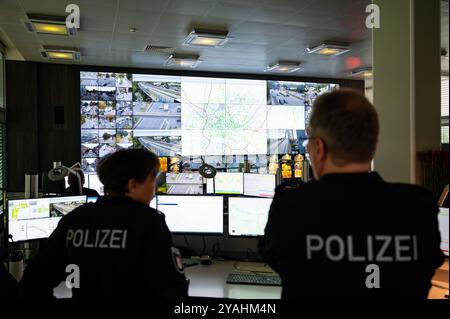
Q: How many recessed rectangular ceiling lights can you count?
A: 7